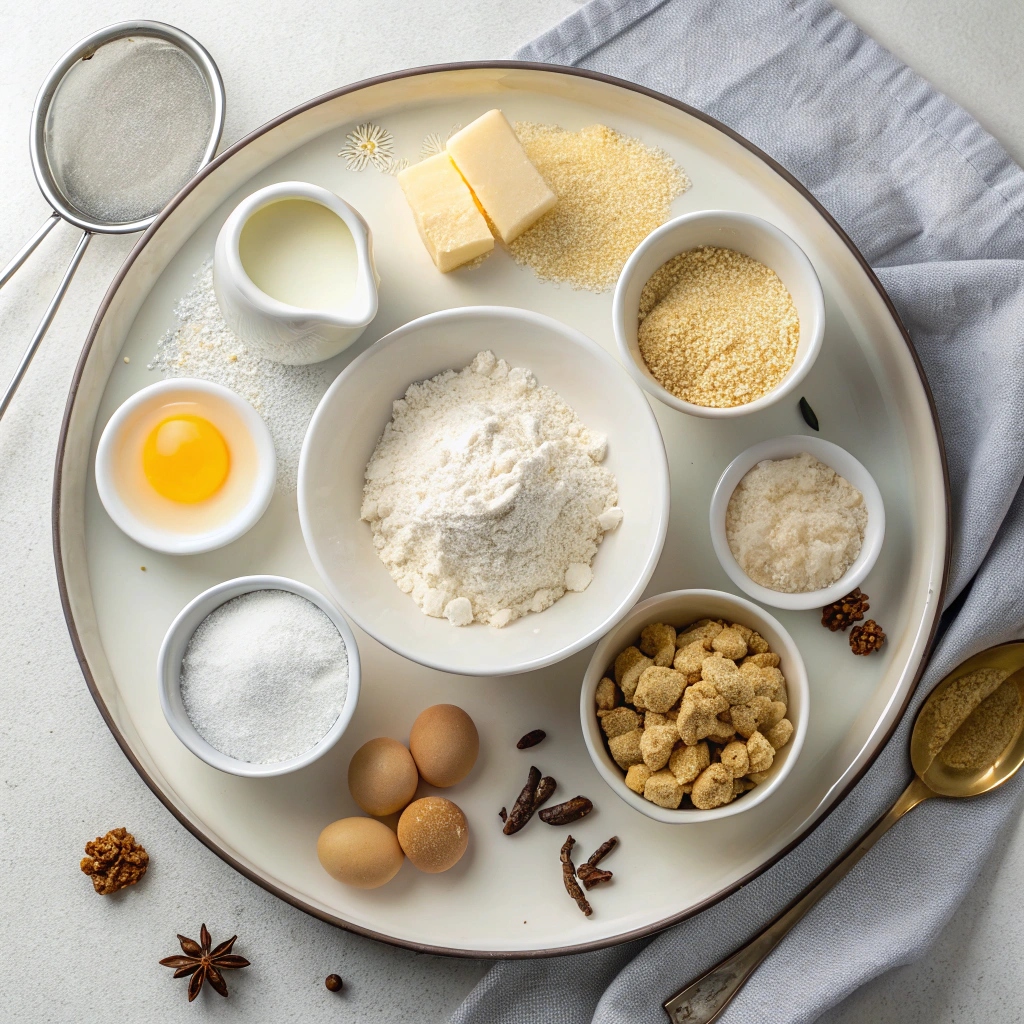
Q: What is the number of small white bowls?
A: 5